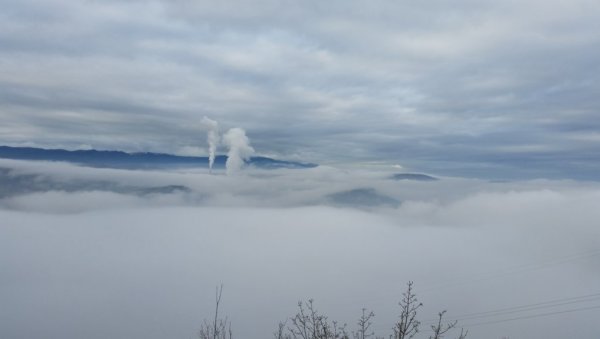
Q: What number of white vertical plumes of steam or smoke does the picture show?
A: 2